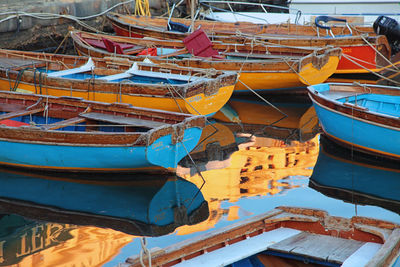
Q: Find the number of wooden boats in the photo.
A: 6